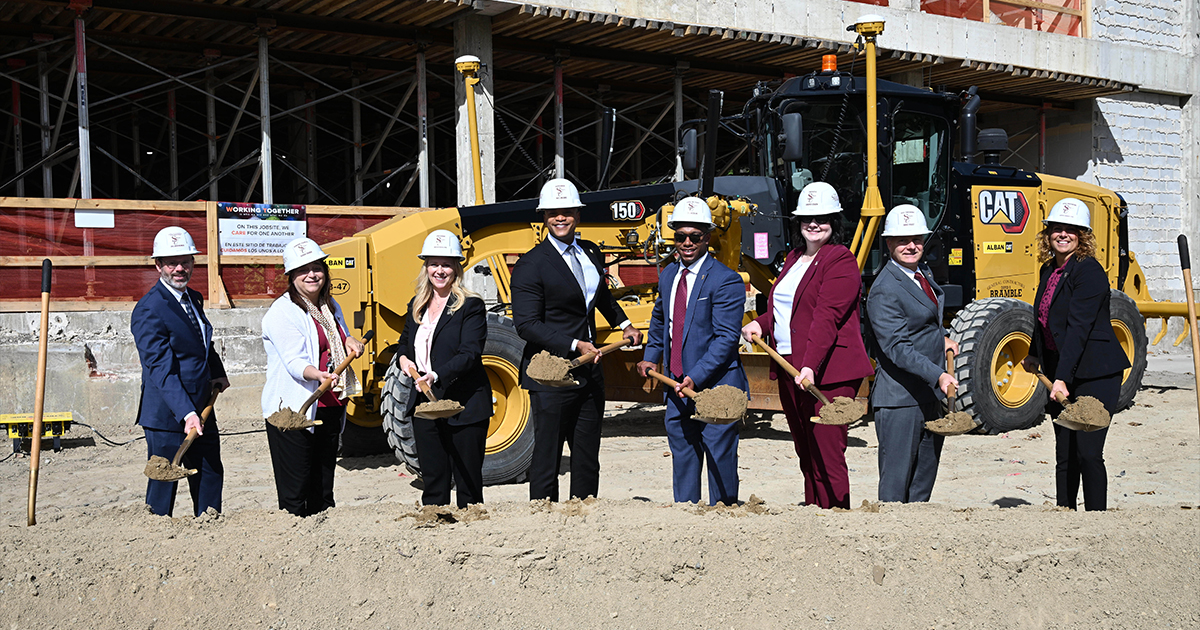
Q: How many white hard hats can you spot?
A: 8